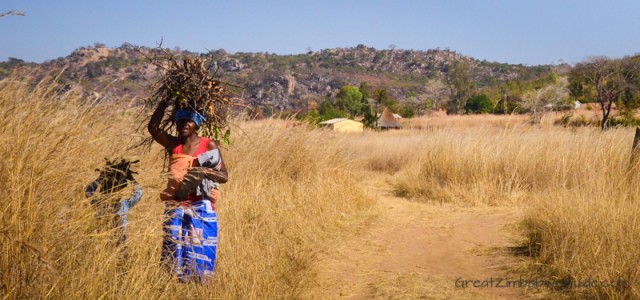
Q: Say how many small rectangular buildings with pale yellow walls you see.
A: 1